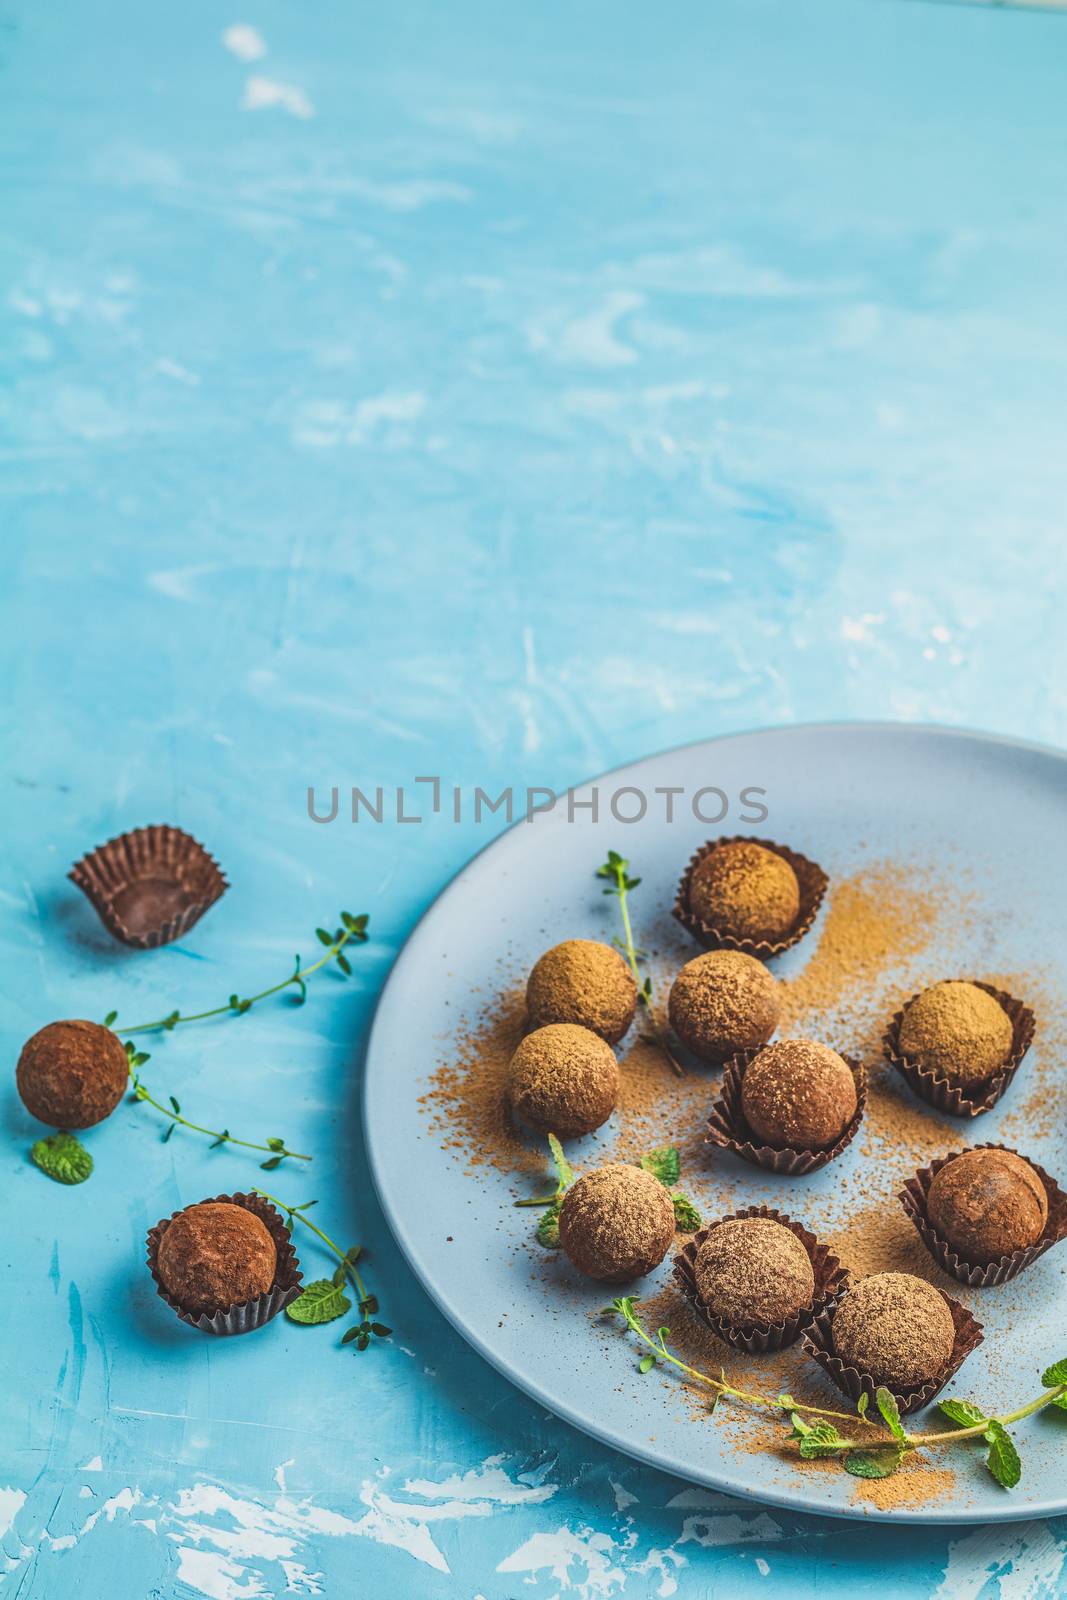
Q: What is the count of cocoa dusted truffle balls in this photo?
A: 12